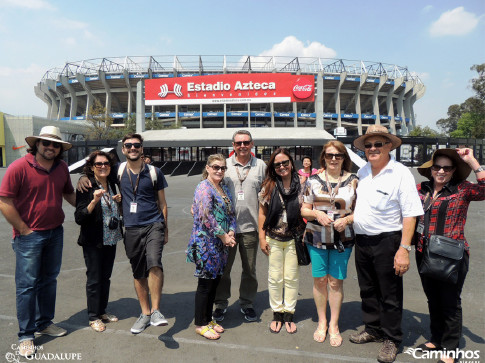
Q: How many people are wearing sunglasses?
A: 9